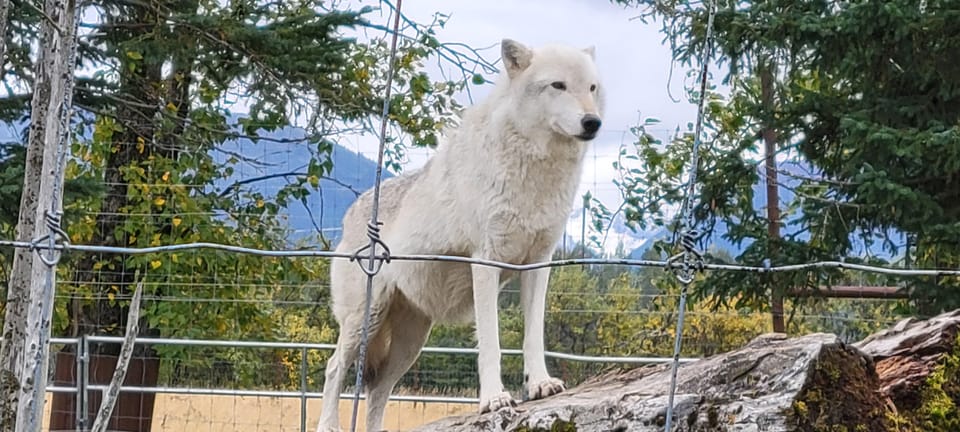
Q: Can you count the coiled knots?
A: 3